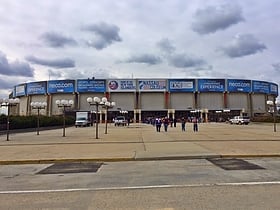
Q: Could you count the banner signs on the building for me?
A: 11